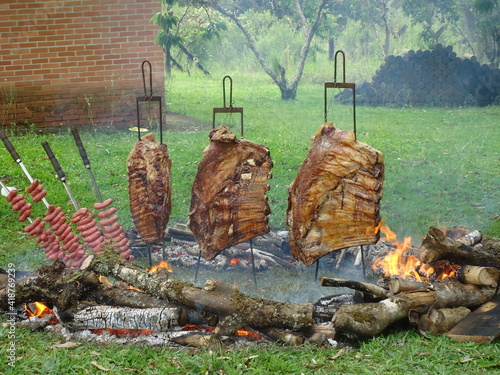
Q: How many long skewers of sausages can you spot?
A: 4